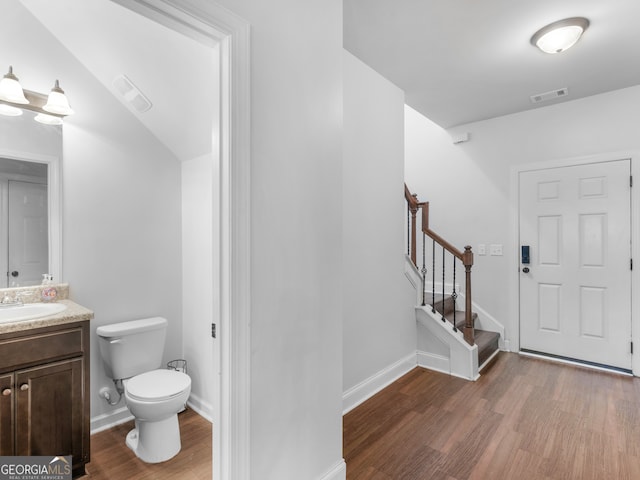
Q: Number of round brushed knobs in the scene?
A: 2